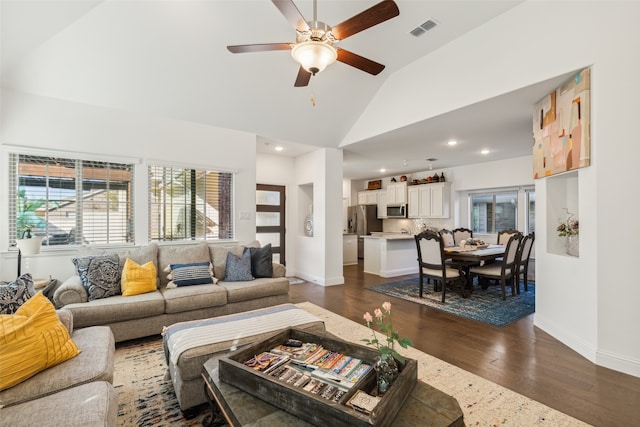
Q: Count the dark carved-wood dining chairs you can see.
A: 6